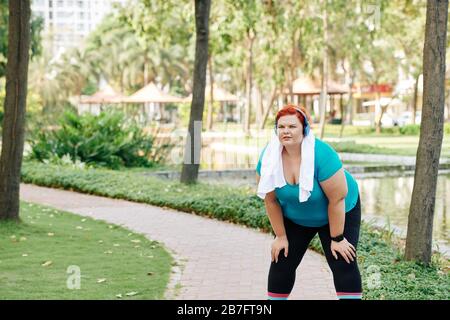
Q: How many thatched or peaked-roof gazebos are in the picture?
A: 4